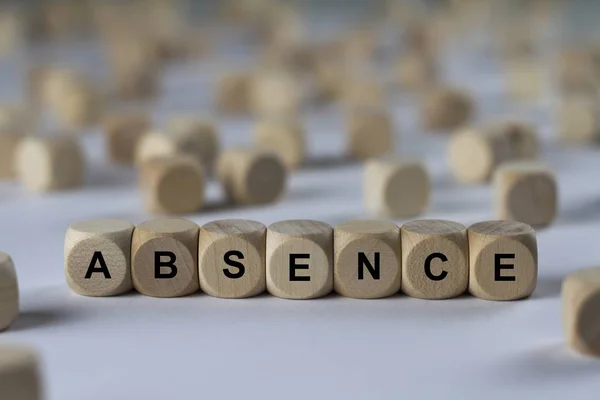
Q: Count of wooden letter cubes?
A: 7